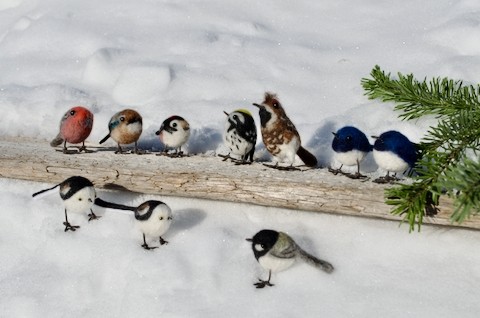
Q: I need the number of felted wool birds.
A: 10